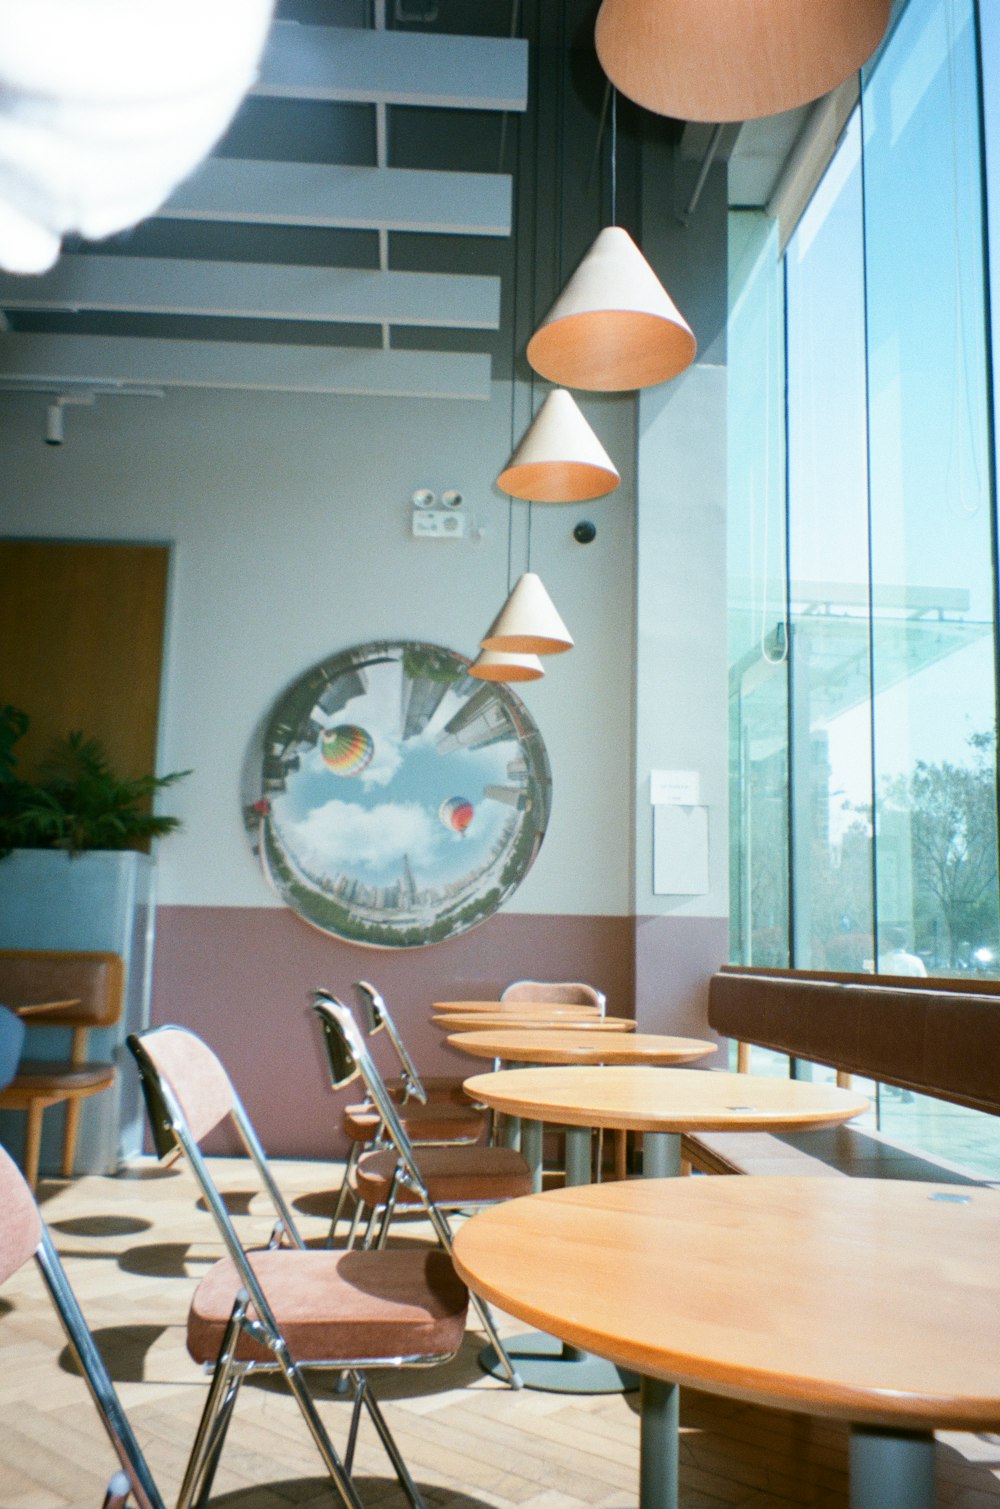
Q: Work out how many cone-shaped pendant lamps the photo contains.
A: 5